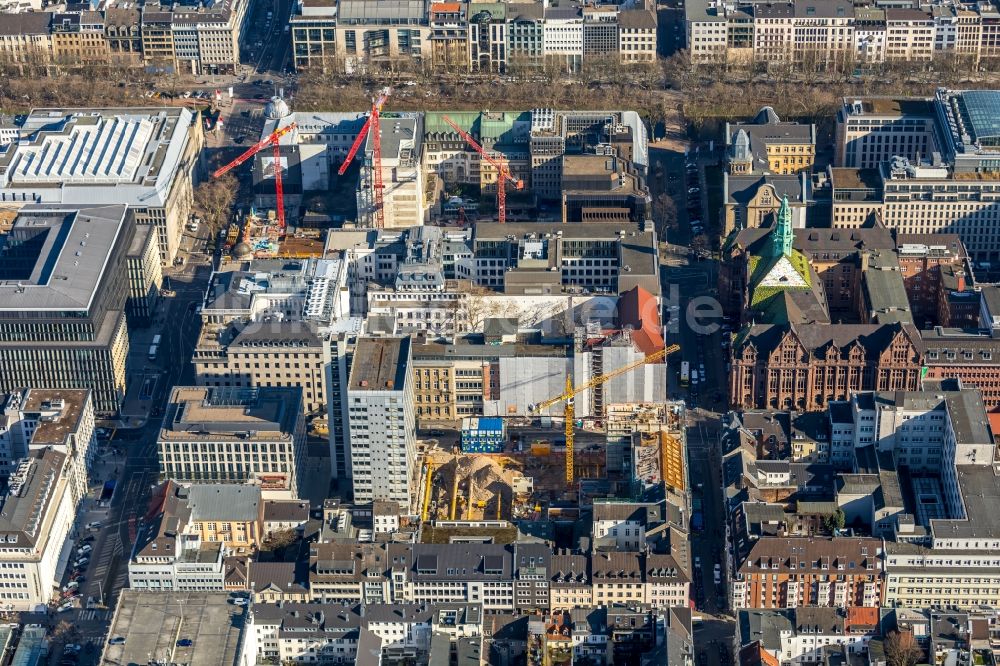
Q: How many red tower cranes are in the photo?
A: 3